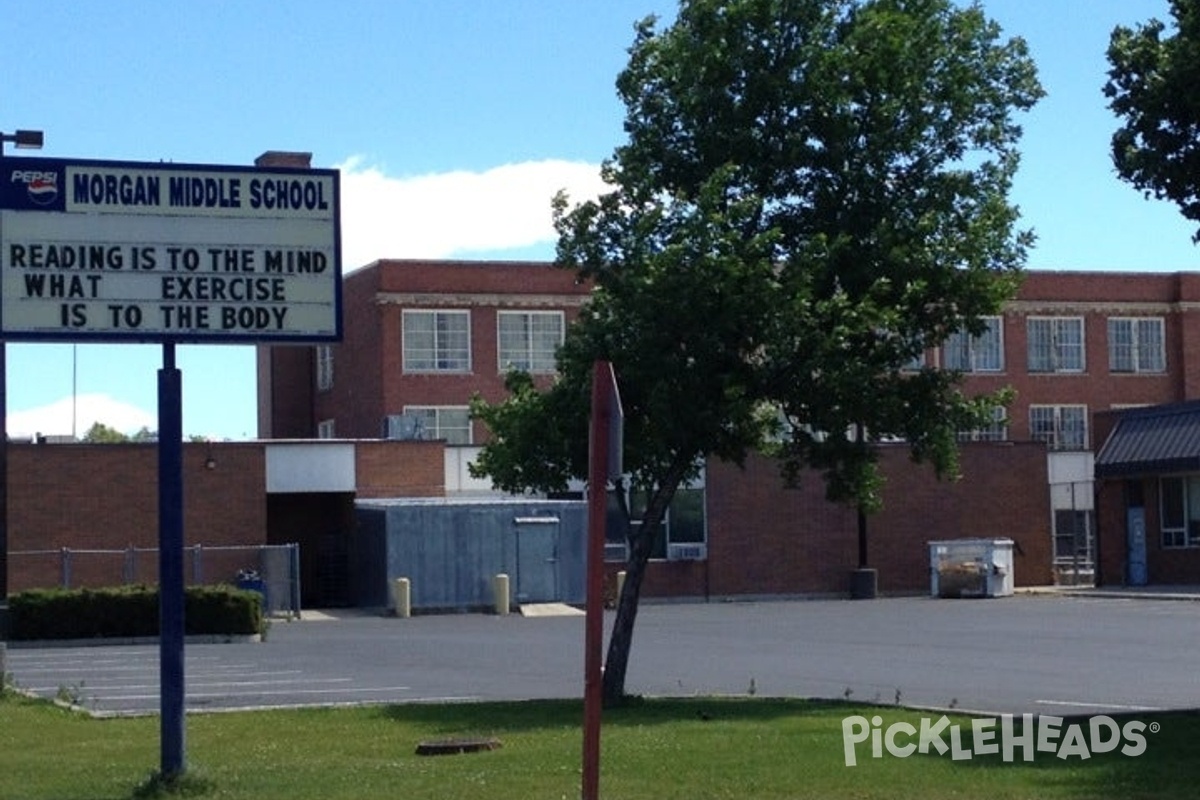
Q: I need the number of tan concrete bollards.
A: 3